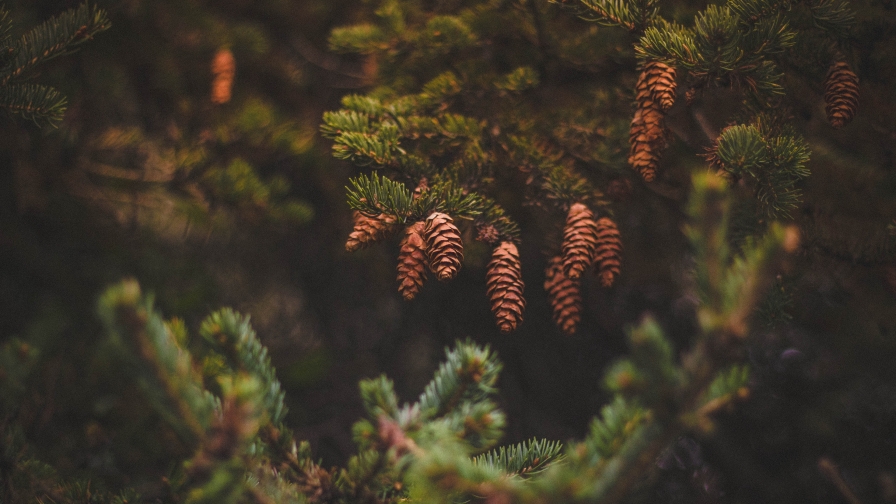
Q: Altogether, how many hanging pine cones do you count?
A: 11